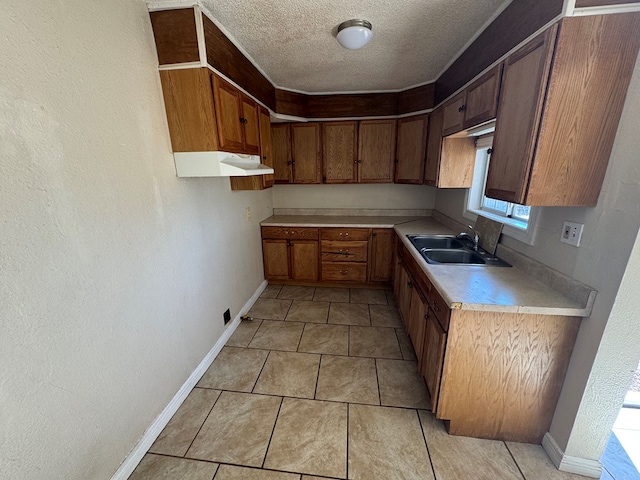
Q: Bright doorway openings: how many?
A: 1